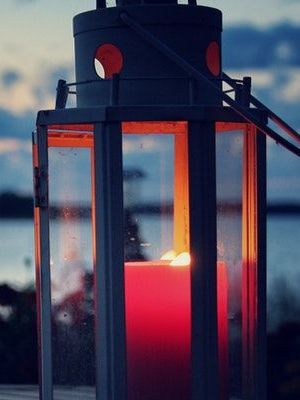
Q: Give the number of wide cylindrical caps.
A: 1